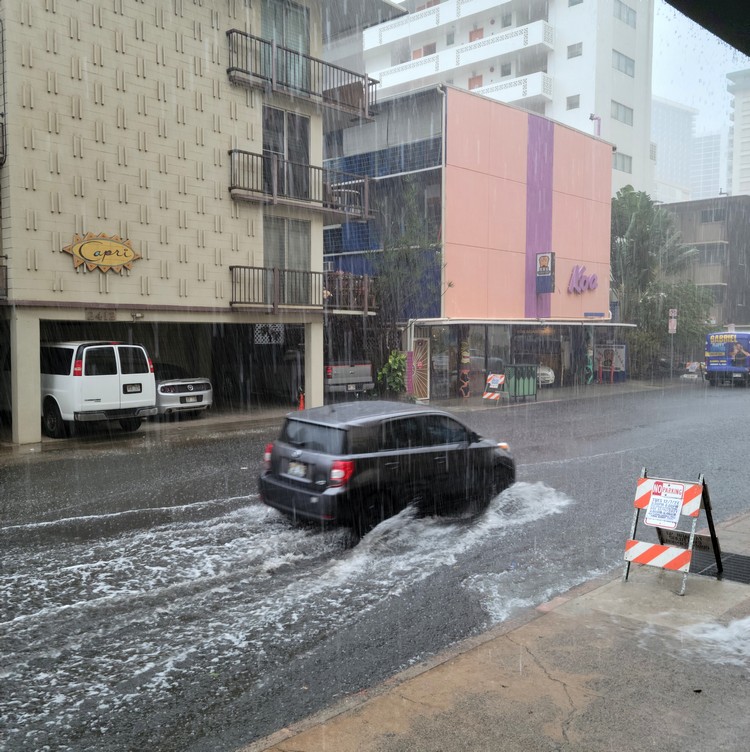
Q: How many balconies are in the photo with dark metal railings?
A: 3